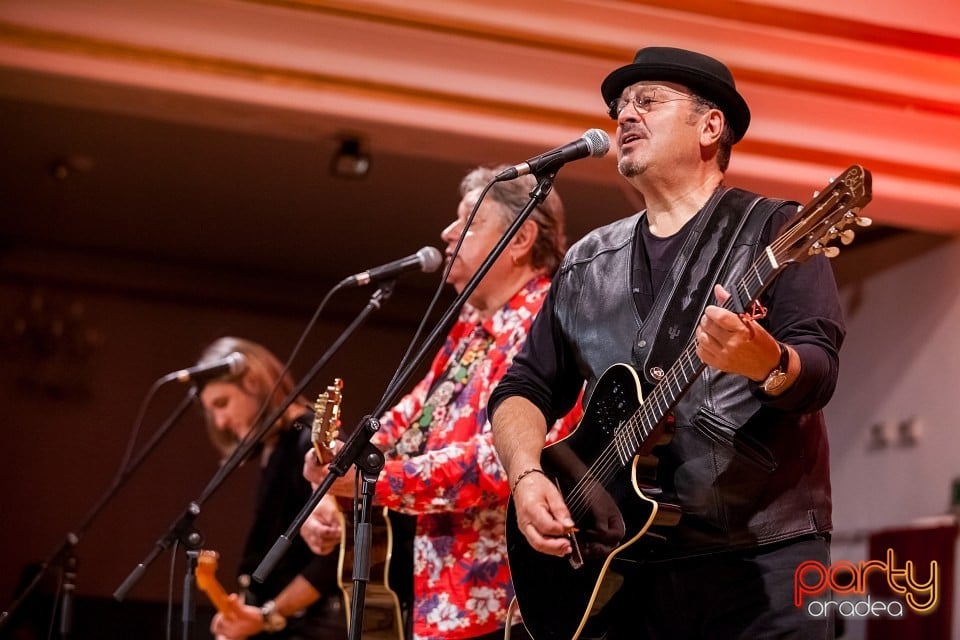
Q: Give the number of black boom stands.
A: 3